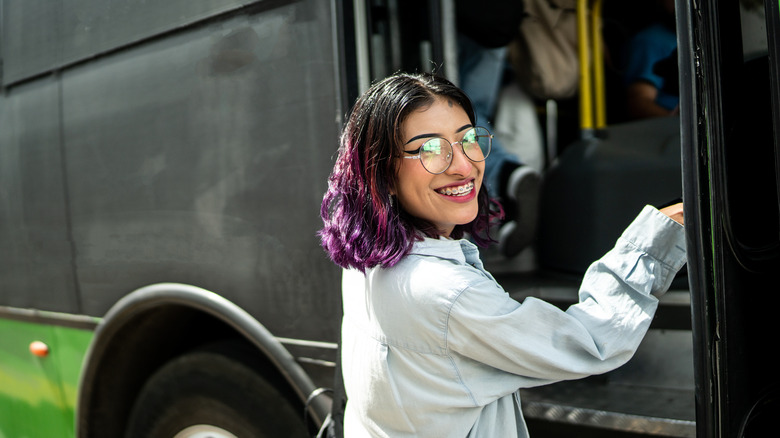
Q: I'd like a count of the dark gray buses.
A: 1